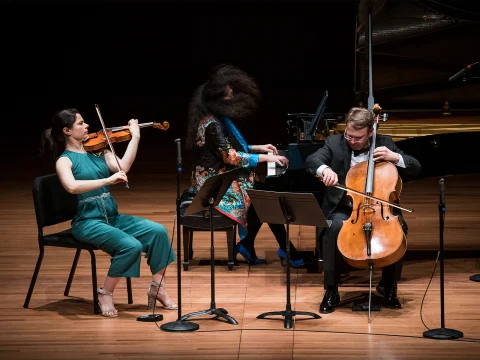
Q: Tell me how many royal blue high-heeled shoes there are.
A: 2